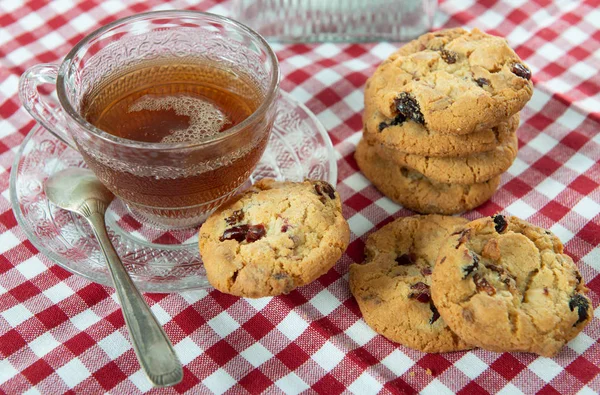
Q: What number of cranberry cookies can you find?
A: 7